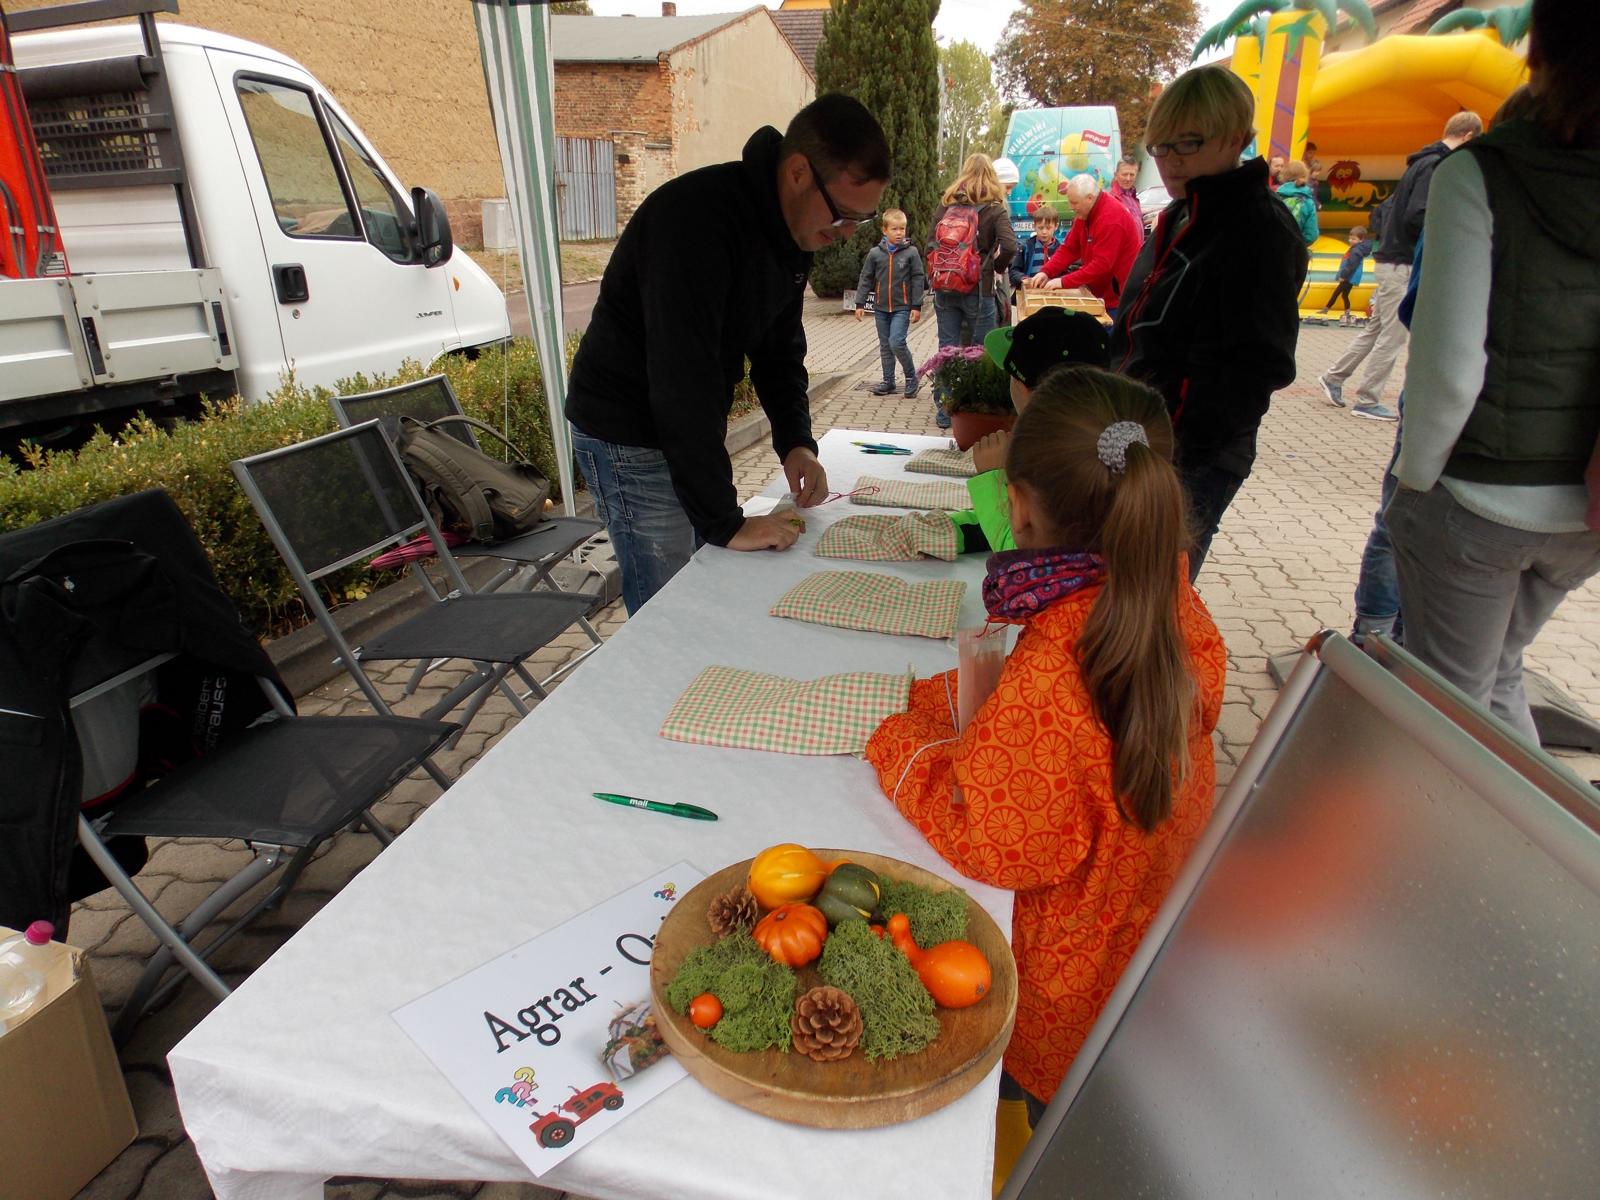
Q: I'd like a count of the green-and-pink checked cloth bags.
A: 5